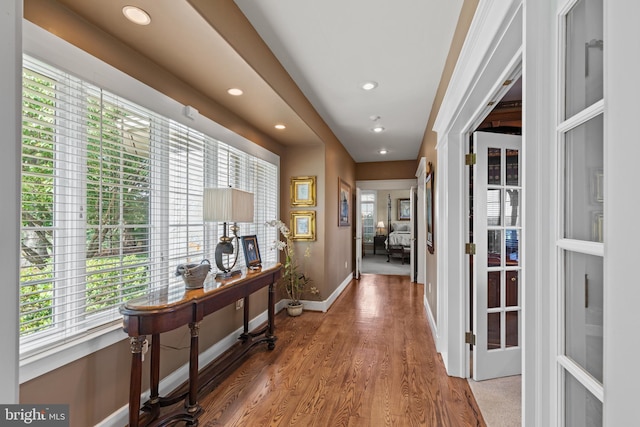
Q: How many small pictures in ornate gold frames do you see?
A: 2